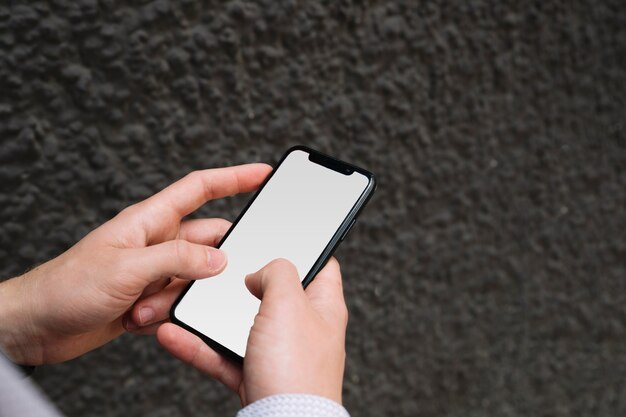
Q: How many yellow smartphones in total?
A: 0